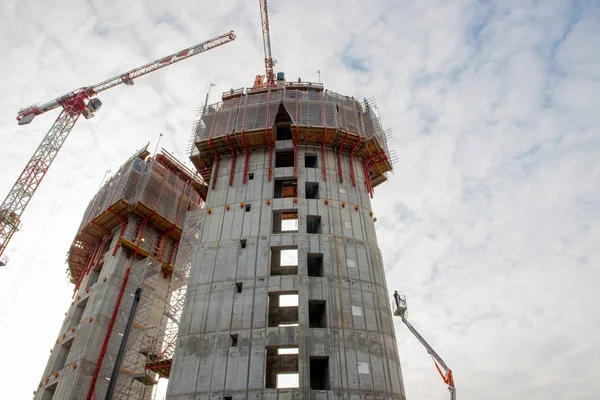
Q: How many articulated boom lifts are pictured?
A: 1